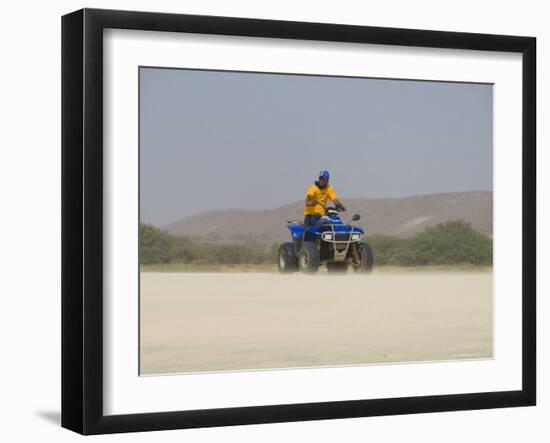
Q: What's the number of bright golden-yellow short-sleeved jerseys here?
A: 1